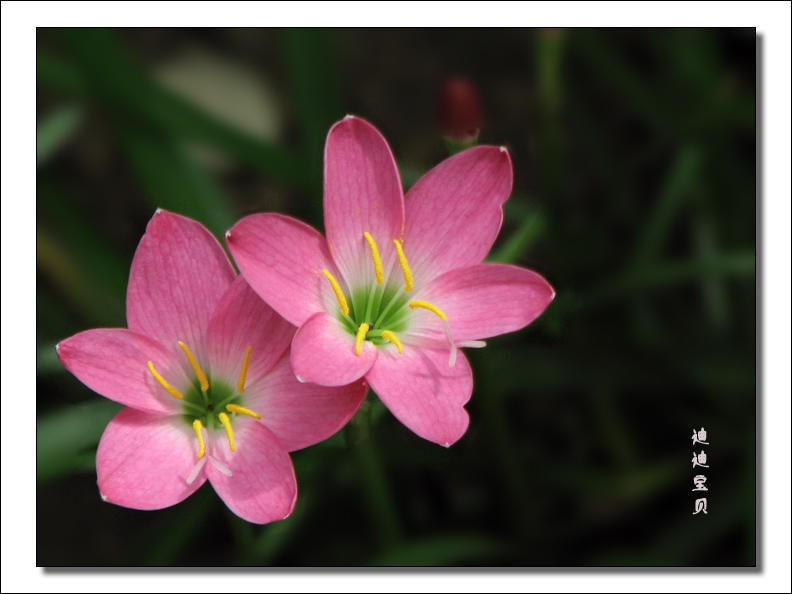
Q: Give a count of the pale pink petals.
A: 12